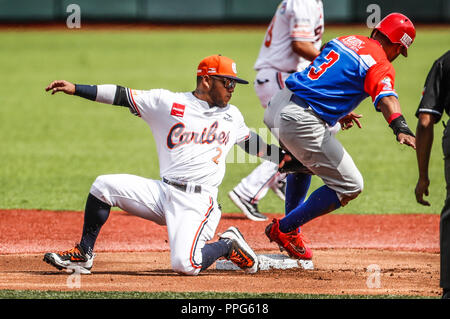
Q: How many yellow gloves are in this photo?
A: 0